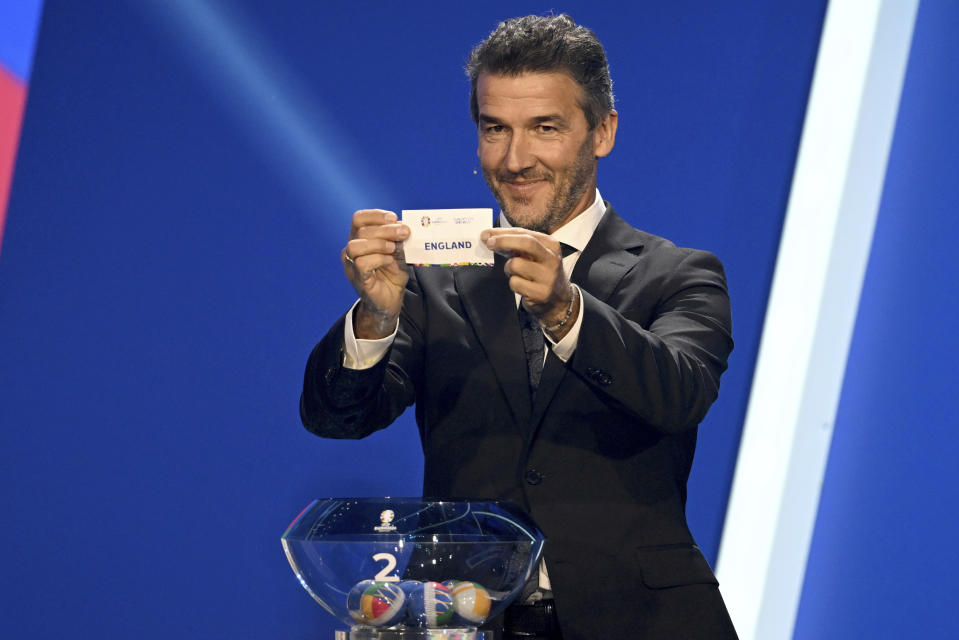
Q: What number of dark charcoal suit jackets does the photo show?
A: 1